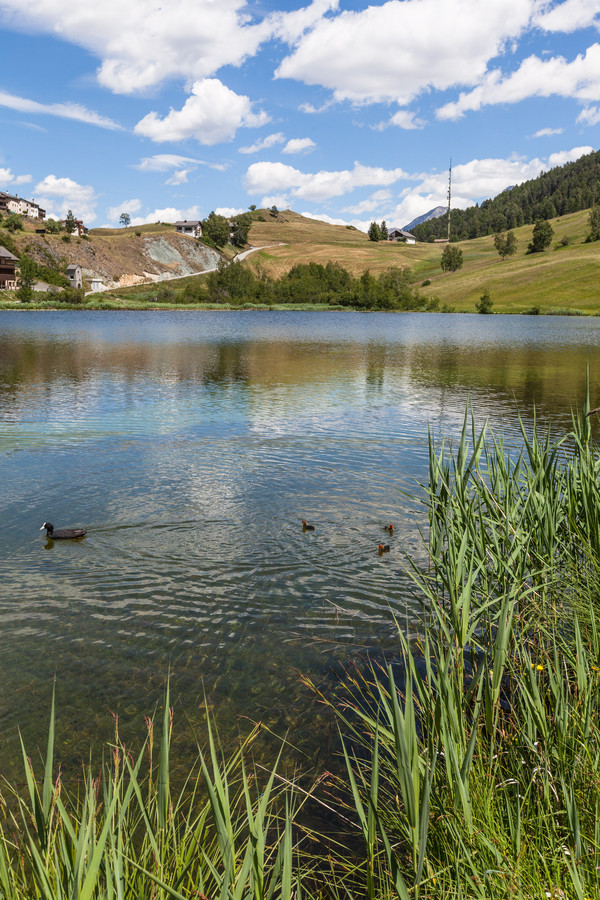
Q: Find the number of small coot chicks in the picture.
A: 3